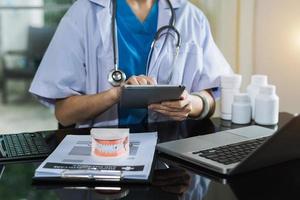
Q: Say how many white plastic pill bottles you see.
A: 4